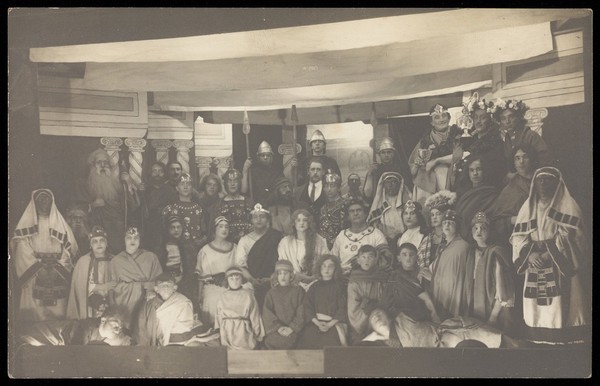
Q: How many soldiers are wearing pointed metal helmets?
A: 3